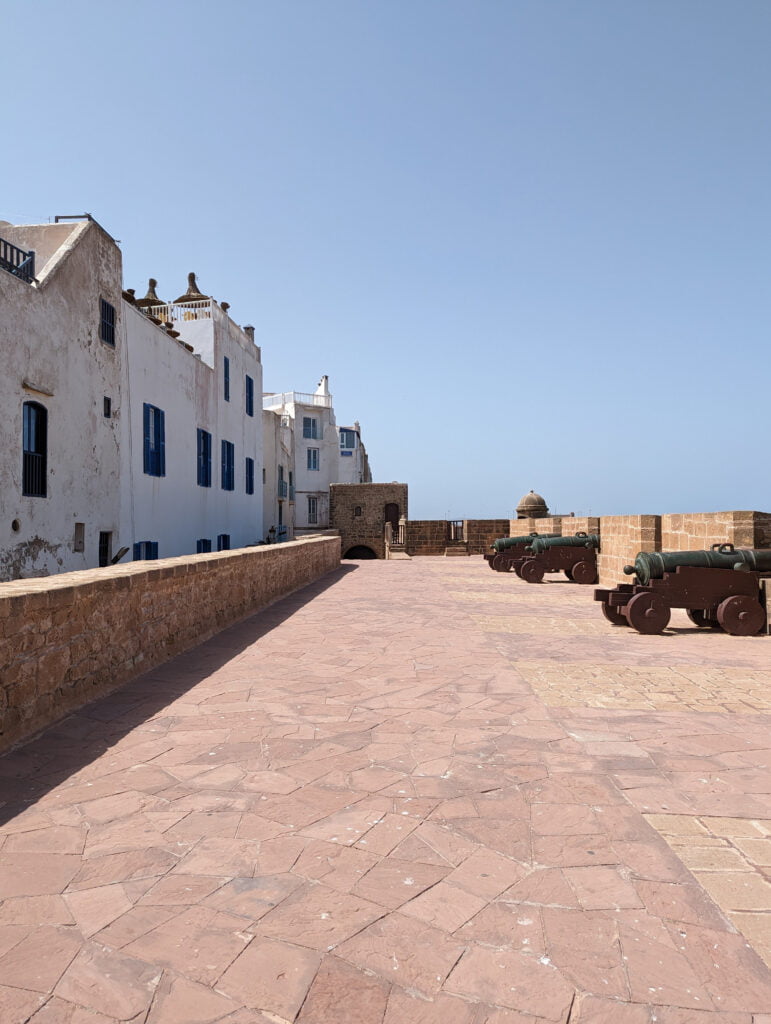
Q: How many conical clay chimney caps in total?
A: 2